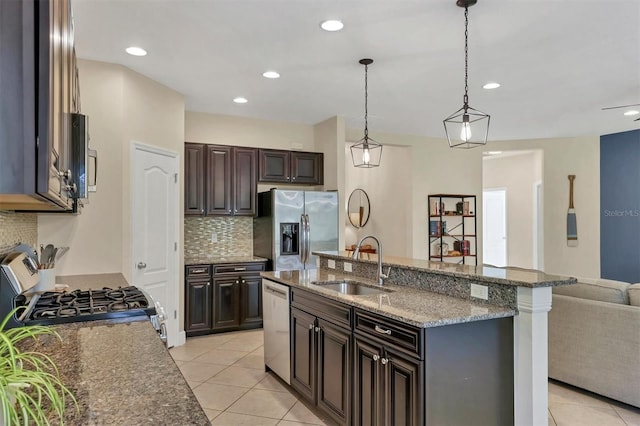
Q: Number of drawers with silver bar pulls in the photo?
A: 3